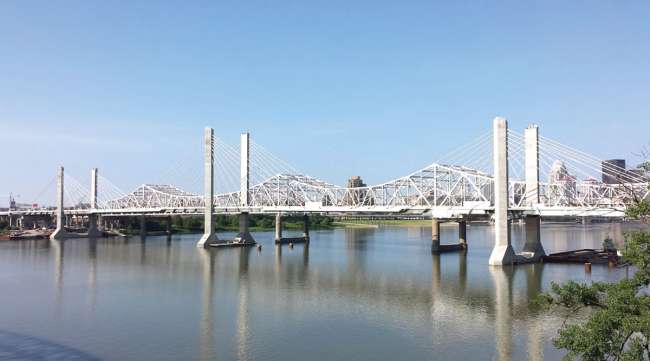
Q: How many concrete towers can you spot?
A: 6